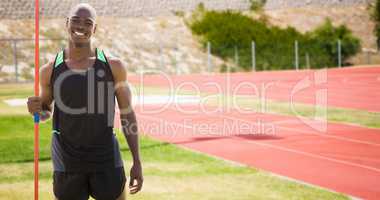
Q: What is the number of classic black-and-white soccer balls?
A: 0